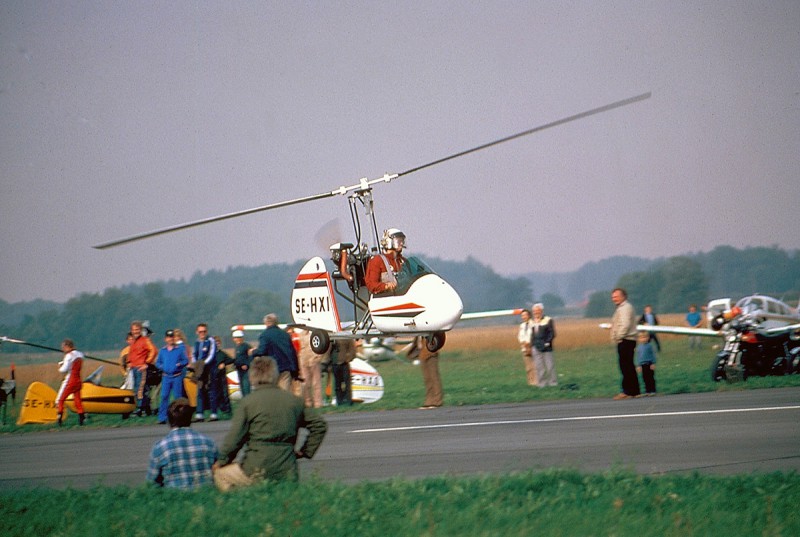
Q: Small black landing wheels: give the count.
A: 2